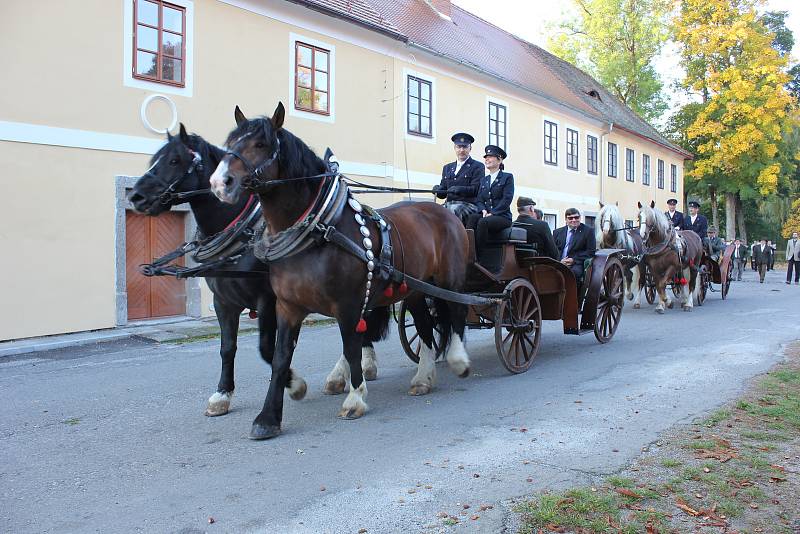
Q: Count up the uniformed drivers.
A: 4